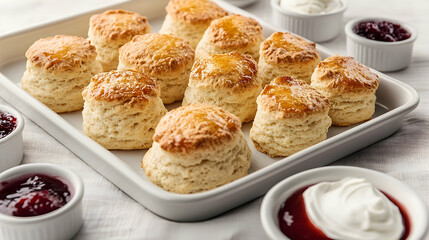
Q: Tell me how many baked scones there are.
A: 11